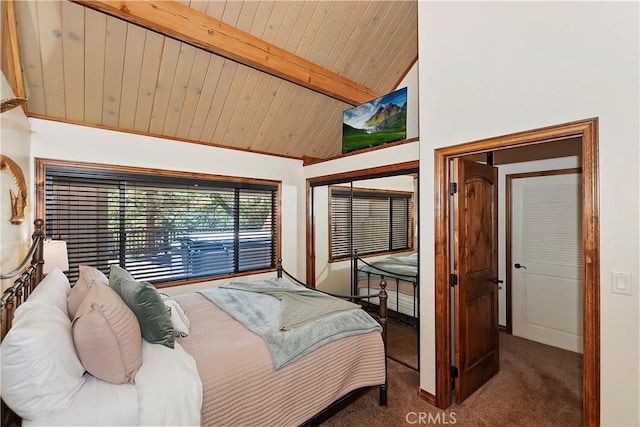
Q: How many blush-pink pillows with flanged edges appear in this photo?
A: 2